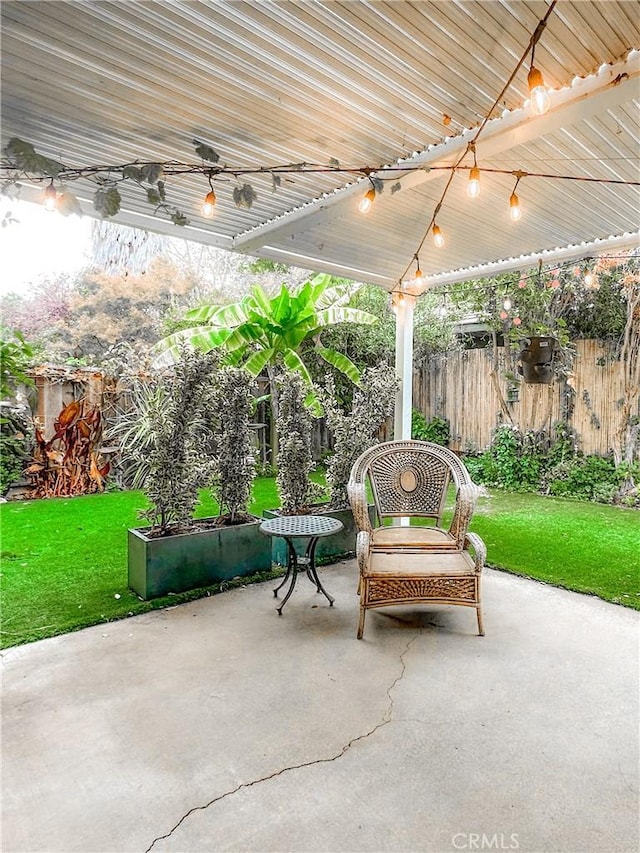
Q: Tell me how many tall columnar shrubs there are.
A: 4